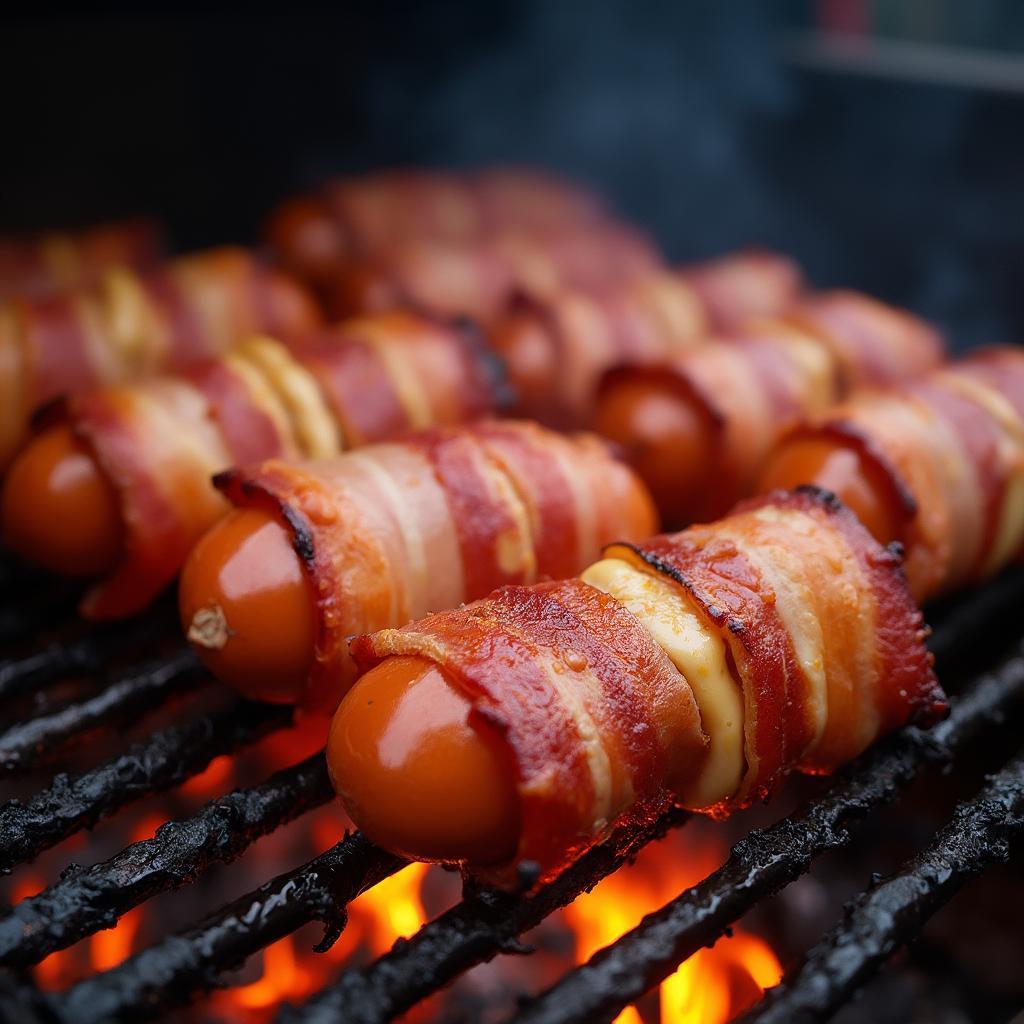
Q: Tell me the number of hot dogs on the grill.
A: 10